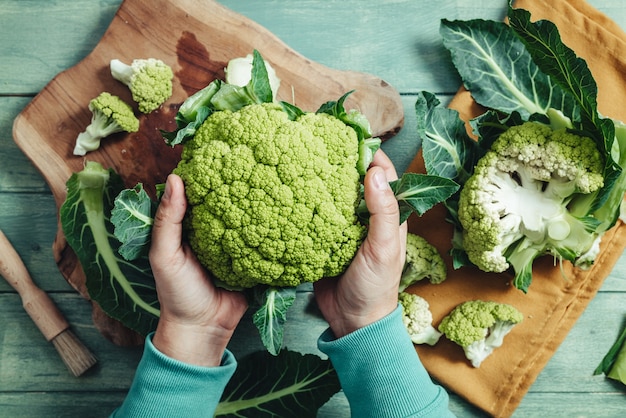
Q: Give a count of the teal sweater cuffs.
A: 2